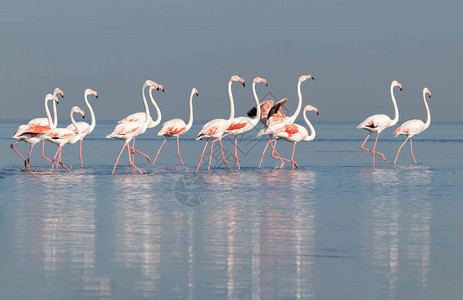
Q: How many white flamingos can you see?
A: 13